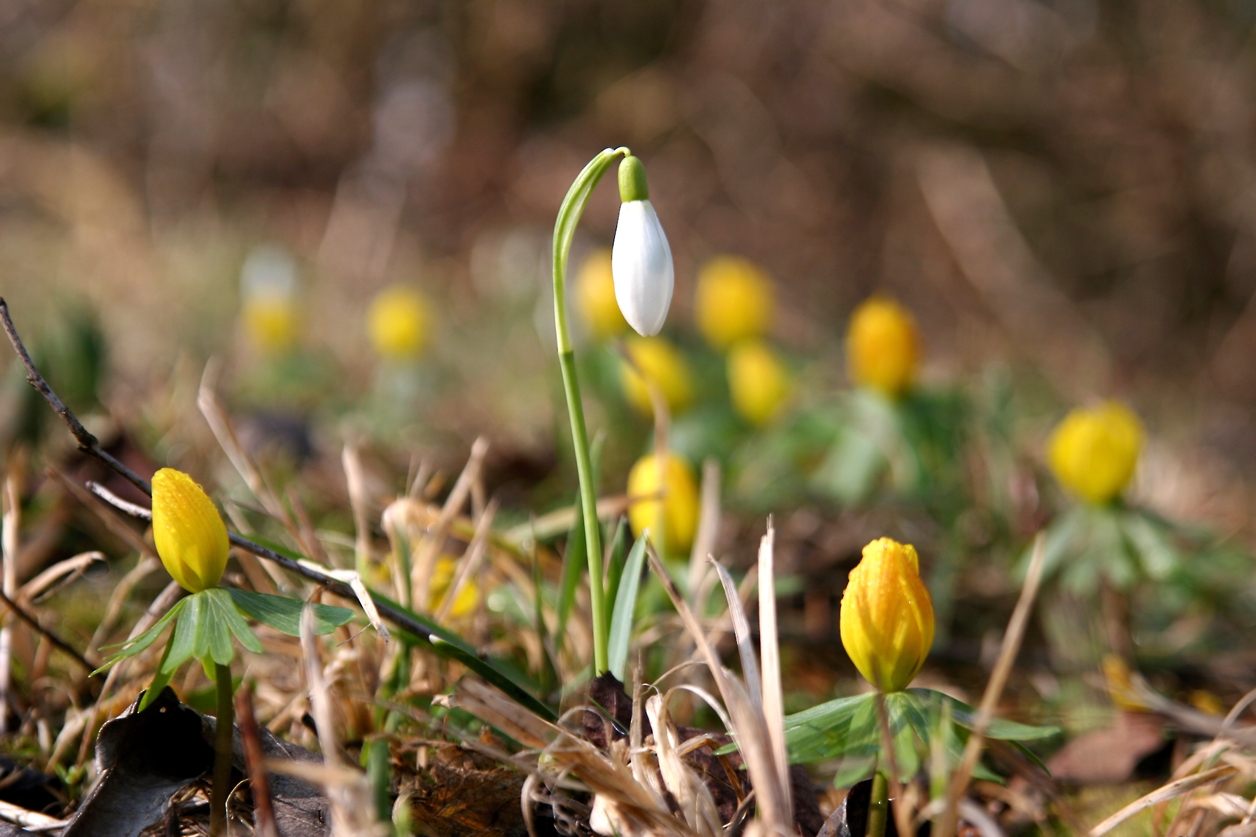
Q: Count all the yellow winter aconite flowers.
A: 12